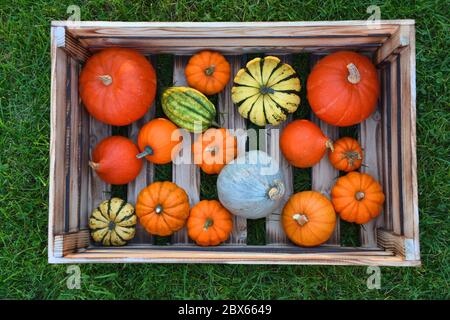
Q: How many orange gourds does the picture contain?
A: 12